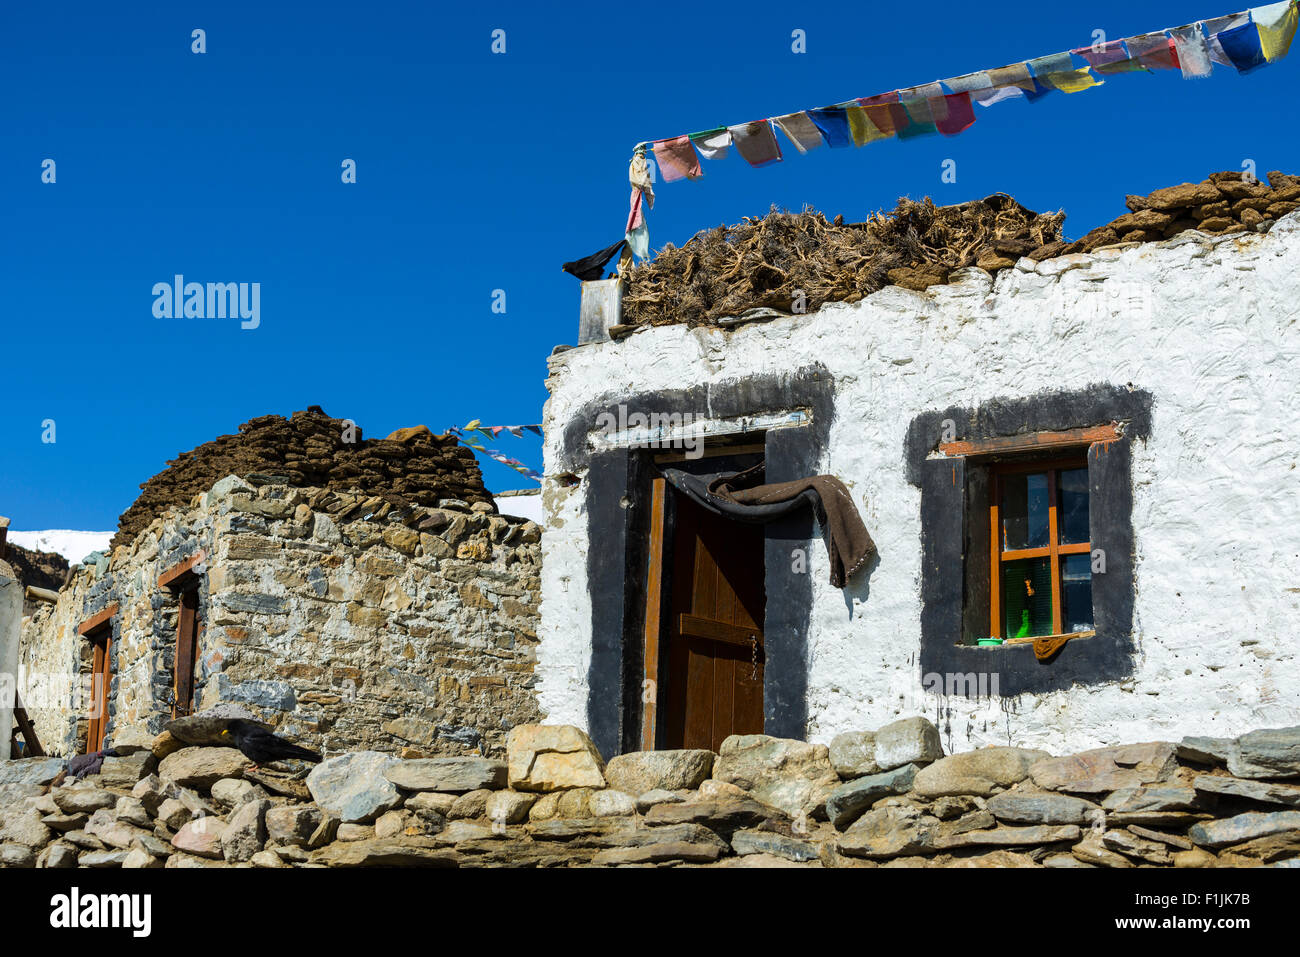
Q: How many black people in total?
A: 0